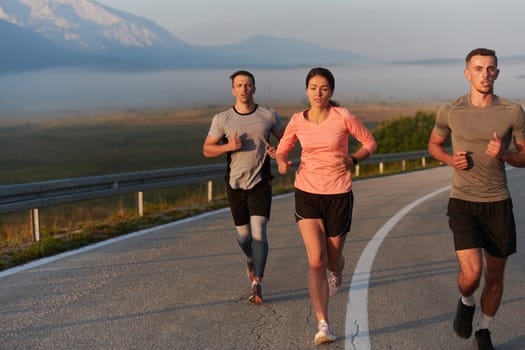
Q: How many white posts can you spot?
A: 7